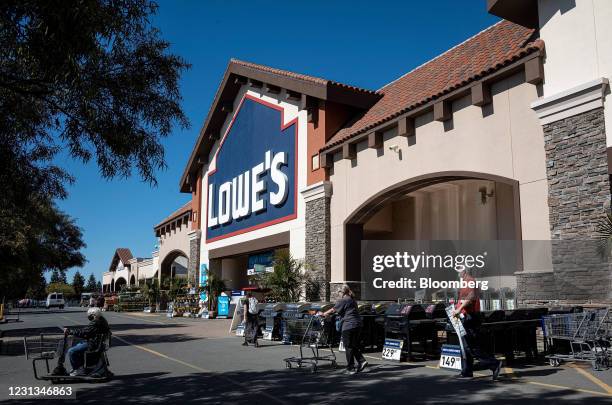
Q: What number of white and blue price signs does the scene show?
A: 2